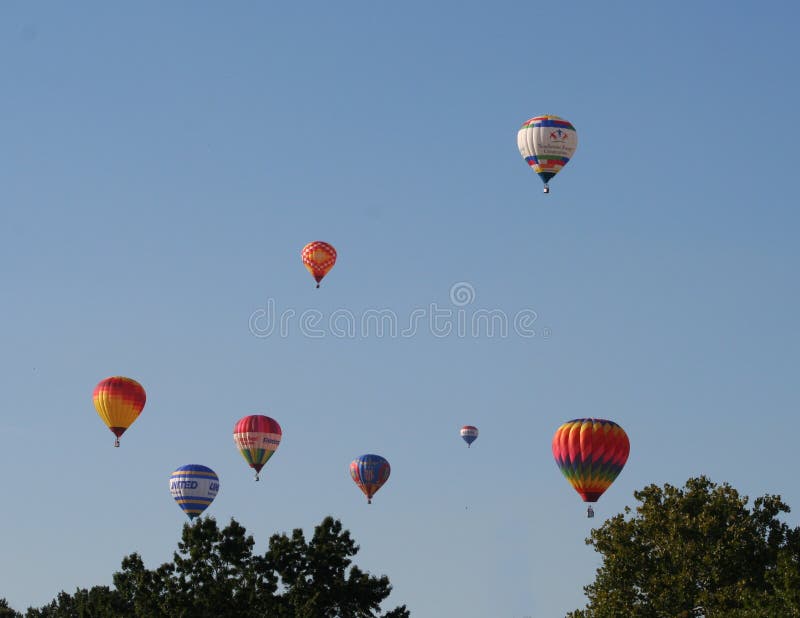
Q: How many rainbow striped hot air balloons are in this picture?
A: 1